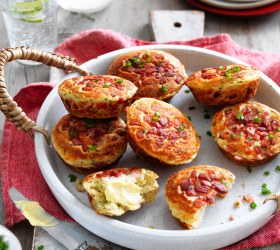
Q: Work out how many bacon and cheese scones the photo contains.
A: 7